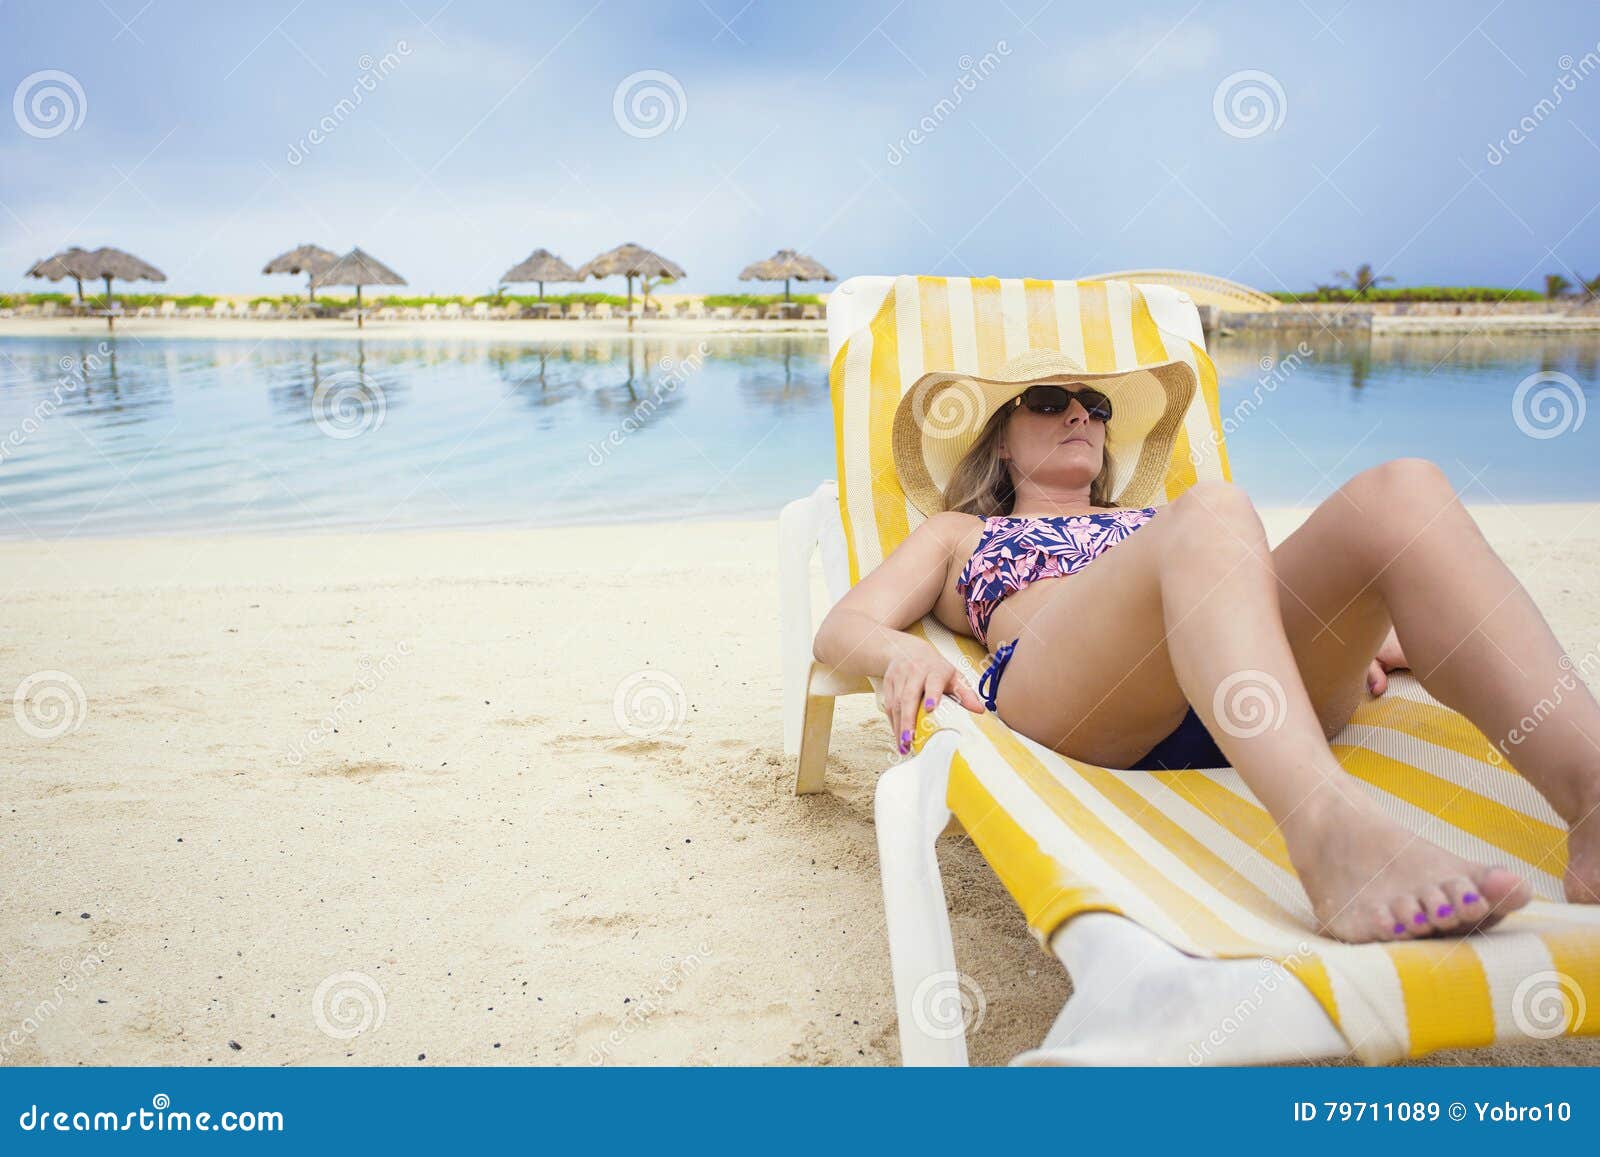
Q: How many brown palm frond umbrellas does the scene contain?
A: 7